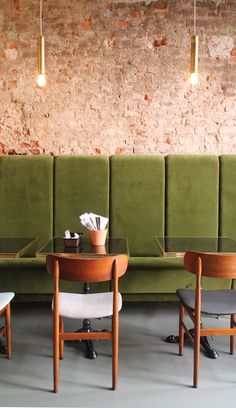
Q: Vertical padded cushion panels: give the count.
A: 5